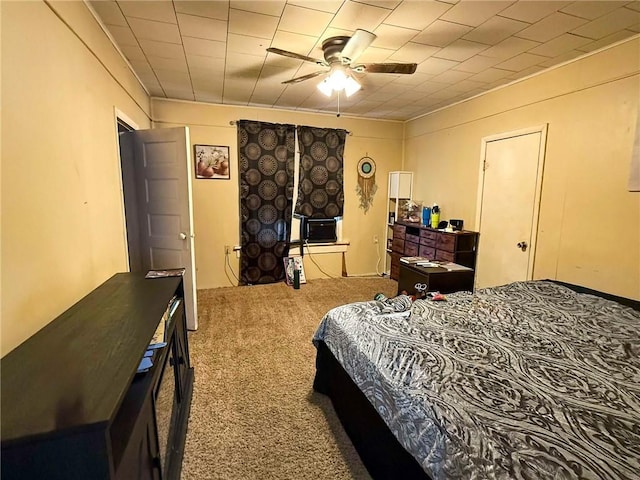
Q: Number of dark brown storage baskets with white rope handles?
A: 0